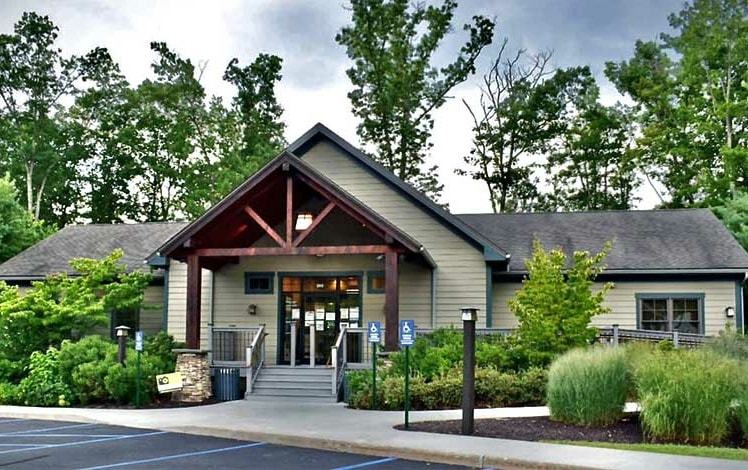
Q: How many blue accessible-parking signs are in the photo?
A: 3